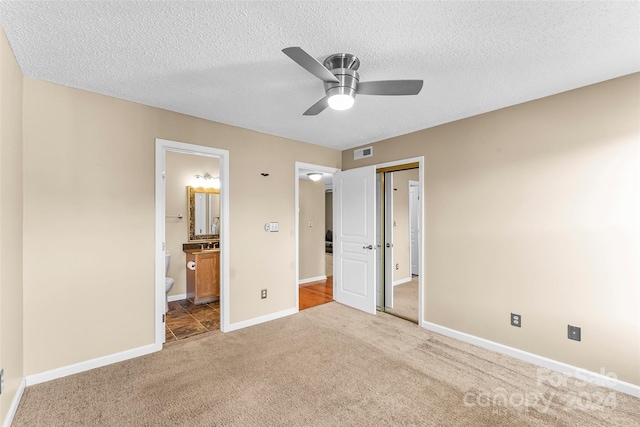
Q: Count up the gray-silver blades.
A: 3